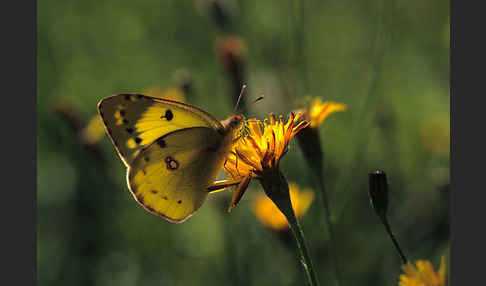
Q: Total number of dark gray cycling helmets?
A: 0